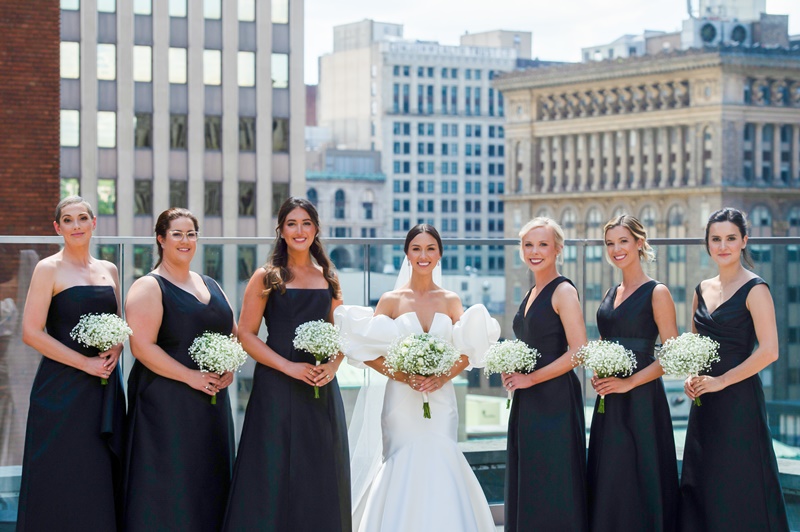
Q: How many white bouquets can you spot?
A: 7